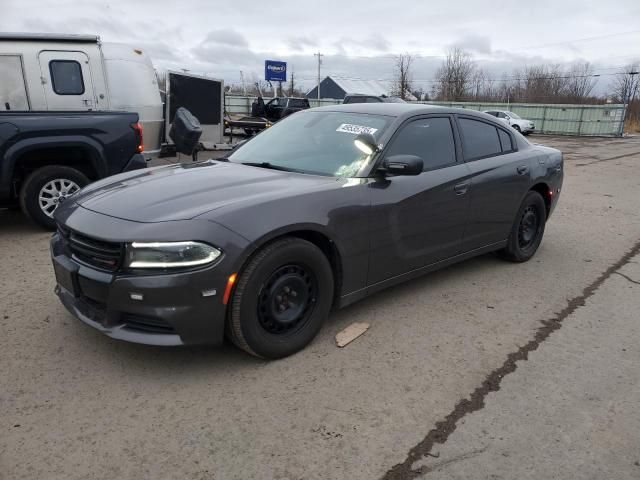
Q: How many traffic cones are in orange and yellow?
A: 0